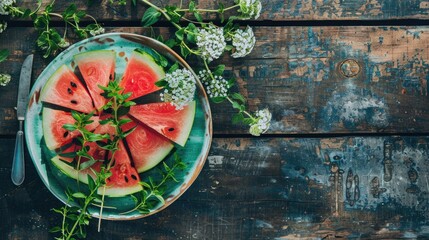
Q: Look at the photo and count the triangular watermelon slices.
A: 8